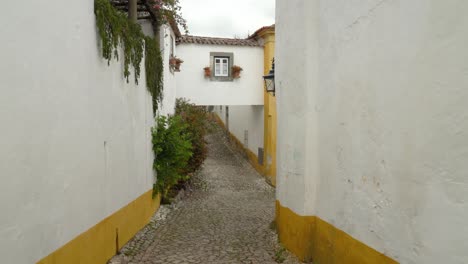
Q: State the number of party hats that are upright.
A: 0